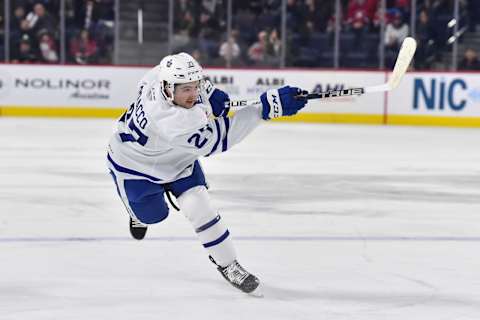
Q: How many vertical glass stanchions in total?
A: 10